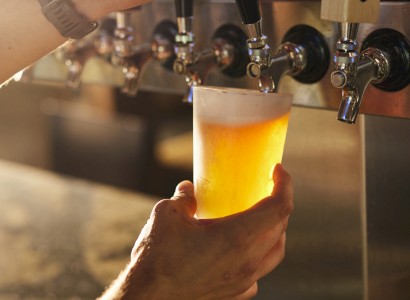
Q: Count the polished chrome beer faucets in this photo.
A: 5